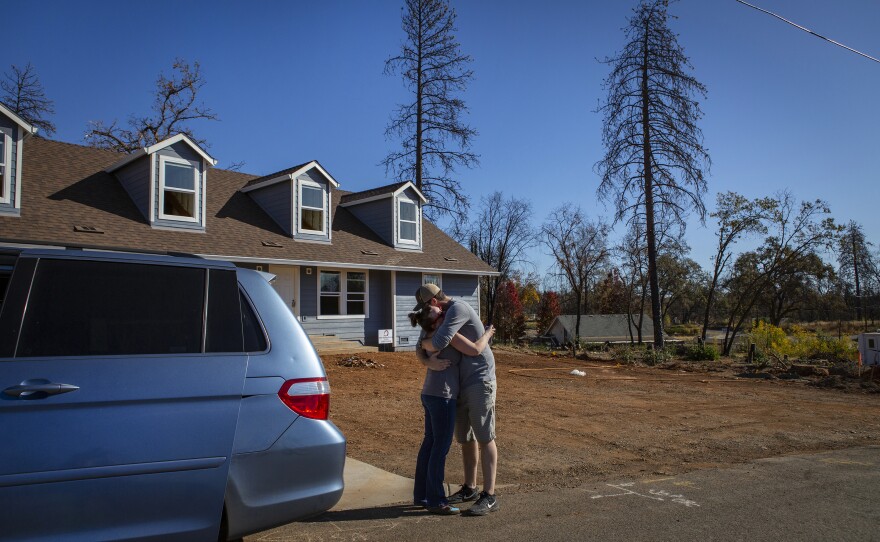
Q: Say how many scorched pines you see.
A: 2